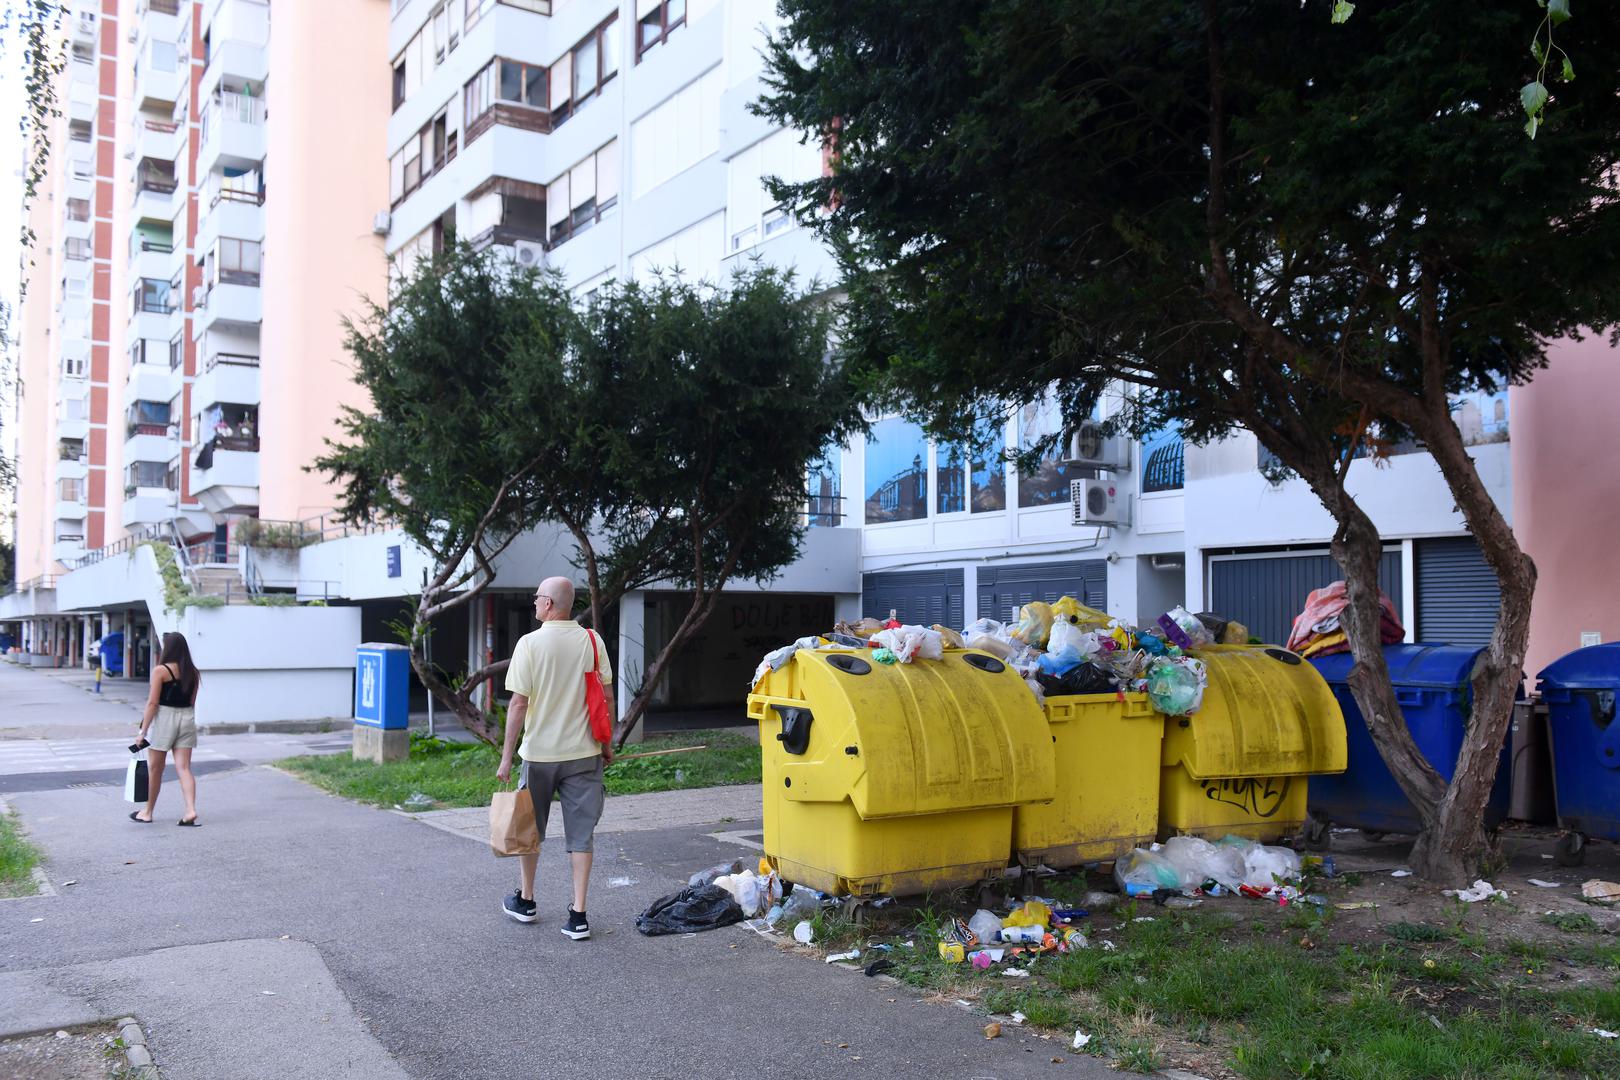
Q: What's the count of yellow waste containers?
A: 3